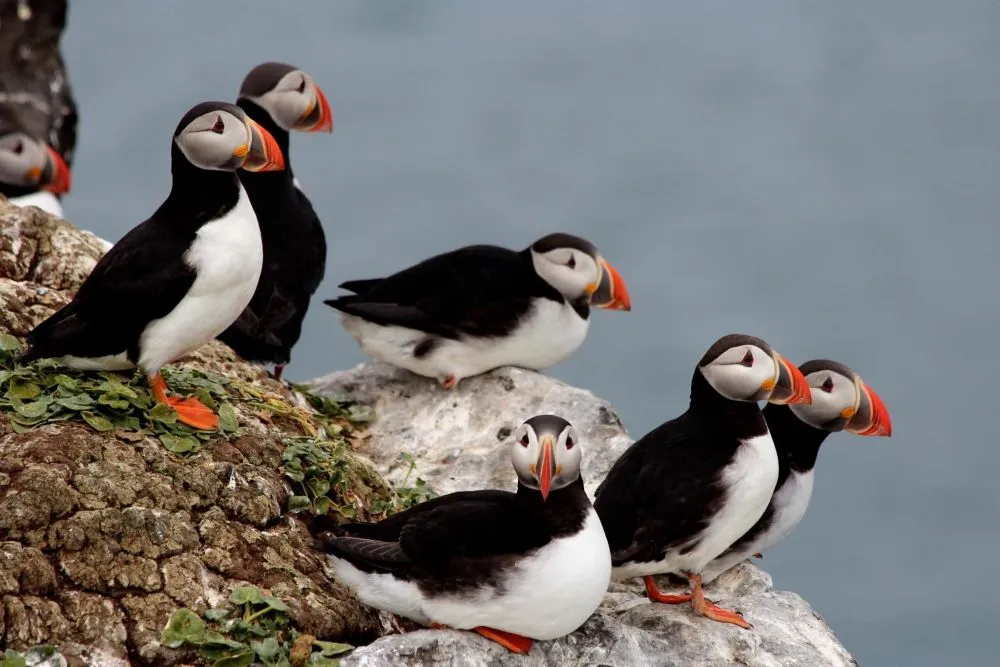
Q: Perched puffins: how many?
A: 7